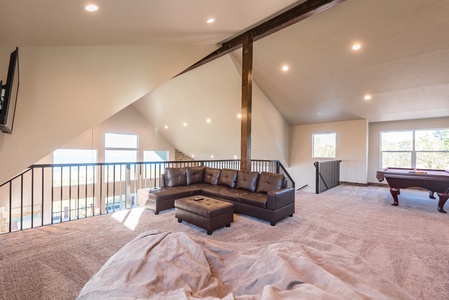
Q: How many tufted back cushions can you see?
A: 6